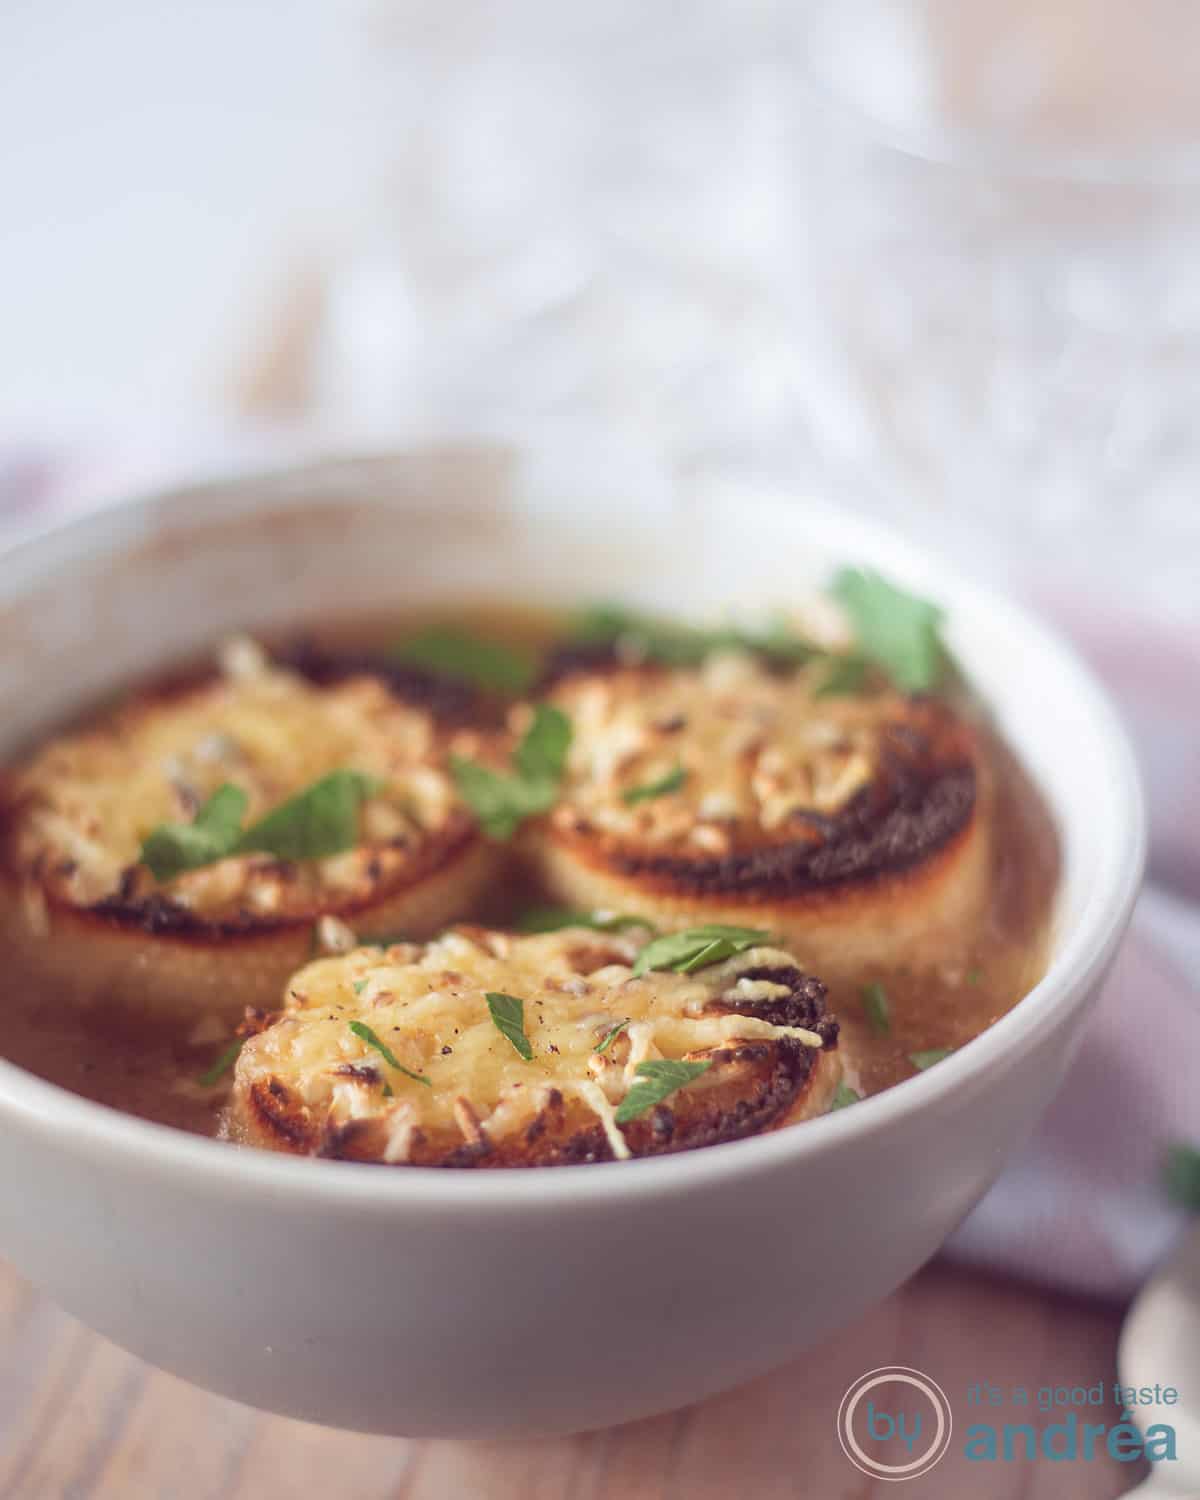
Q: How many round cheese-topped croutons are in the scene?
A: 3